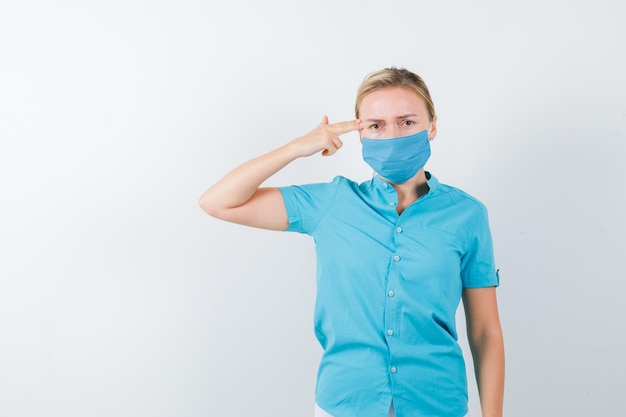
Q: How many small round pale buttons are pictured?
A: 7